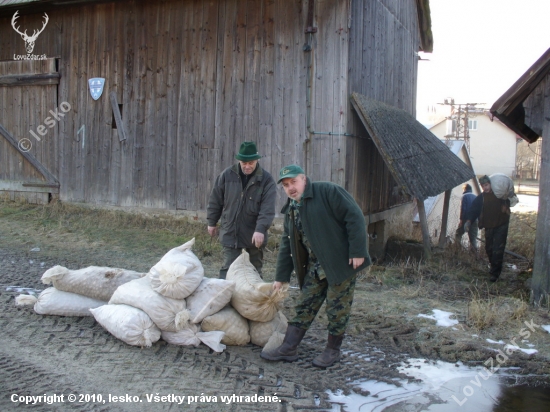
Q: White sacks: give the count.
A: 11